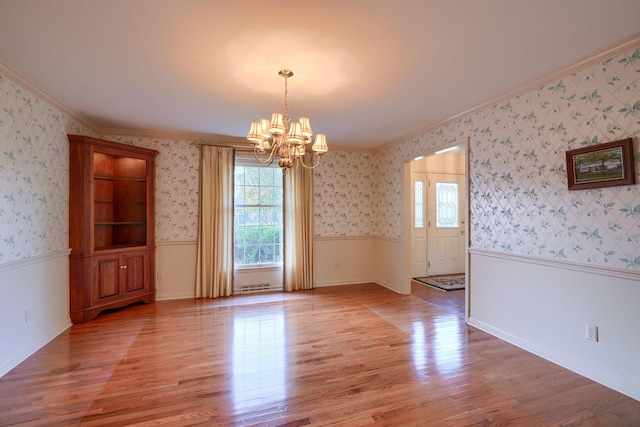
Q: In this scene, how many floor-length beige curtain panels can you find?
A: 2